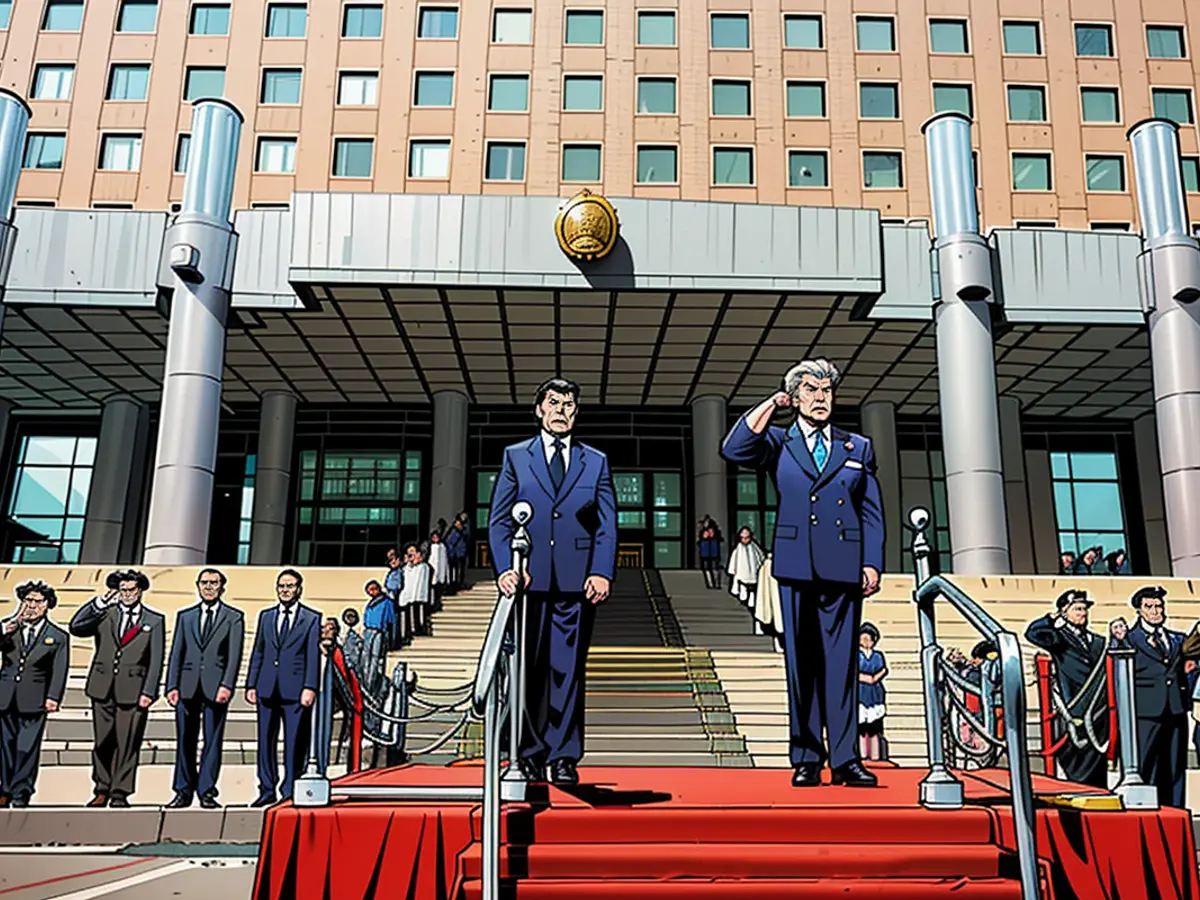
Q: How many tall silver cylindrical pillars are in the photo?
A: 4